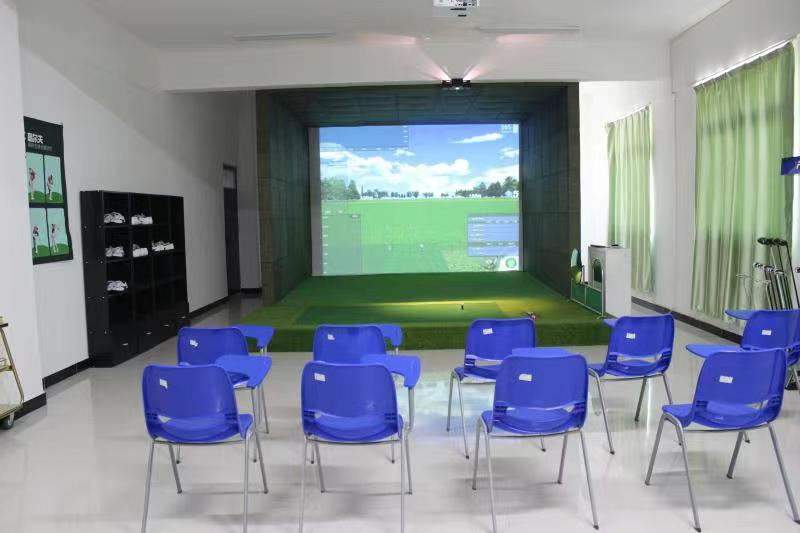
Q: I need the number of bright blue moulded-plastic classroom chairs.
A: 9